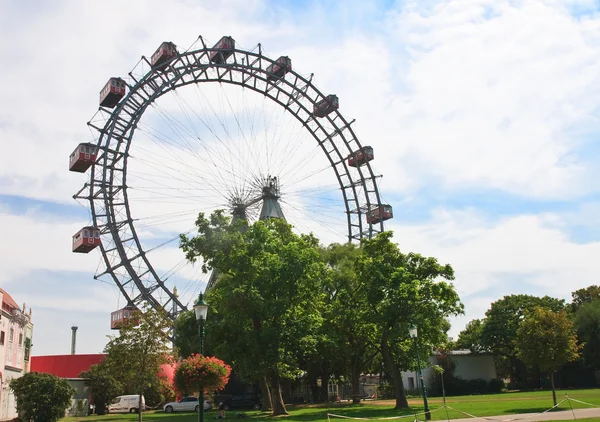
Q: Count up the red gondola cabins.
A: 10